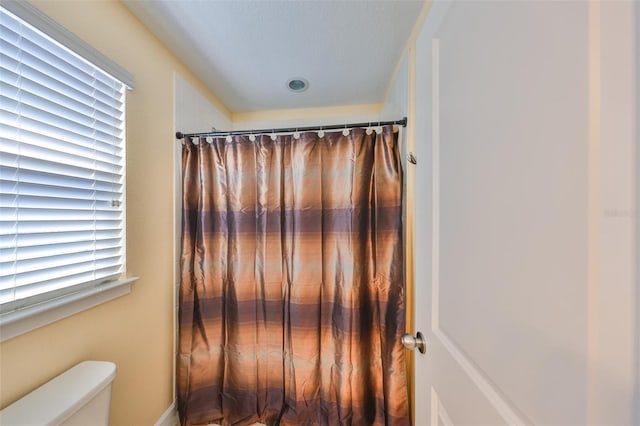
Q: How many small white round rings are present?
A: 12